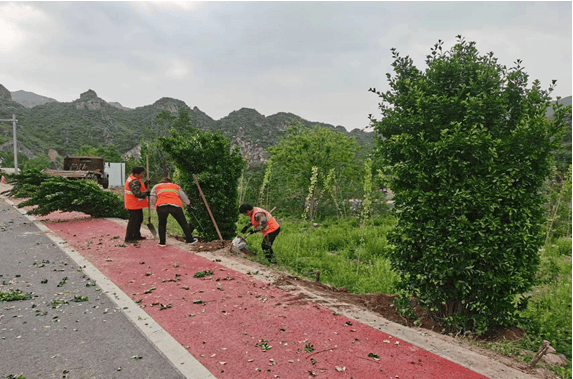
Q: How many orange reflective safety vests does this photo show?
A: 3